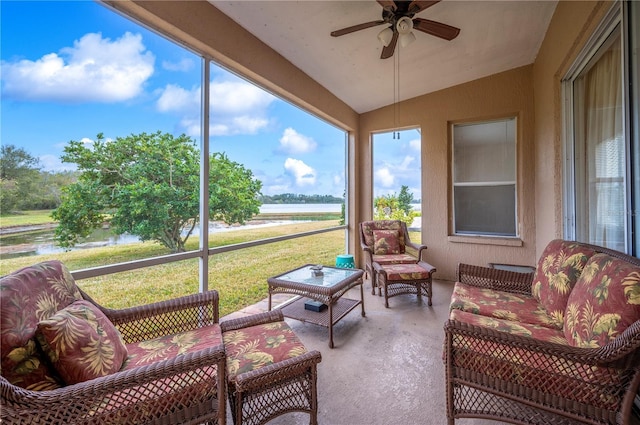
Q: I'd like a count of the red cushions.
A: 12